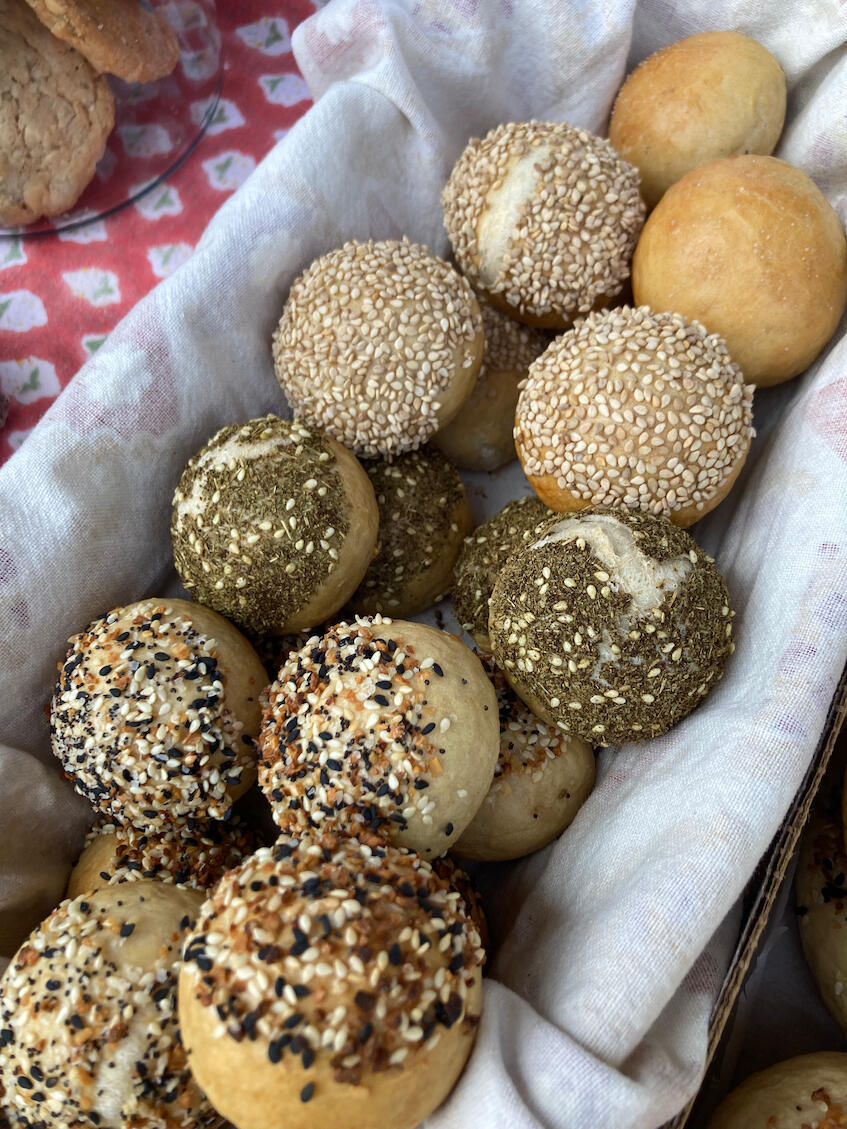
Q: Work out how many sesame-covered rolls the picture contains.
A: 4